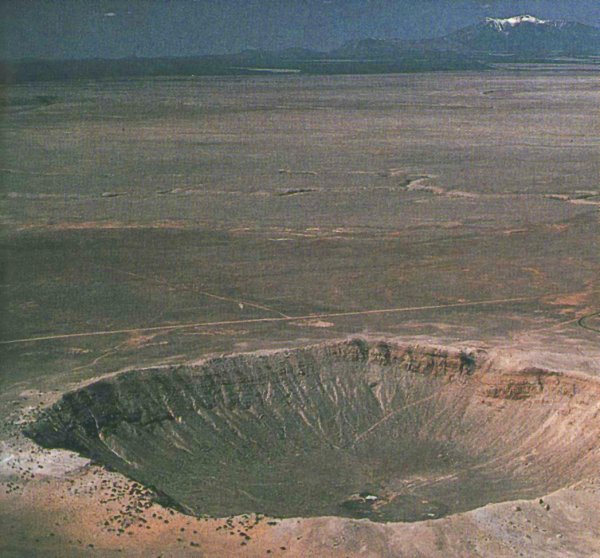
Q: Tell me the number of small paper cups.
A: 0